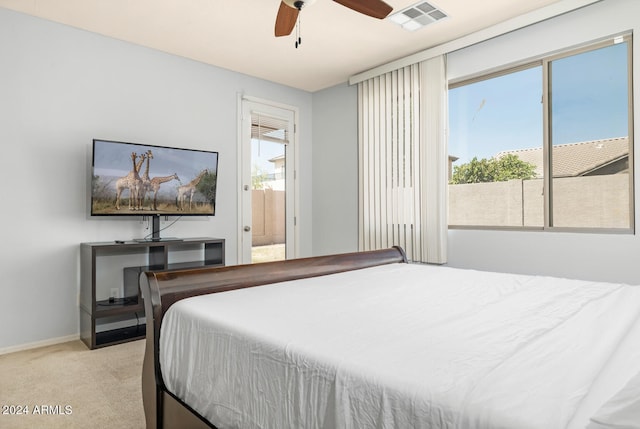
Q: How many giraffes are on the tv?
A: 5